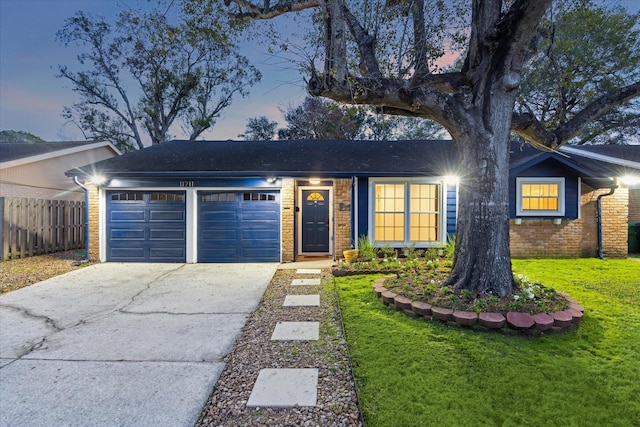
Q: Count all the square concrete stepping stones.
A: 5